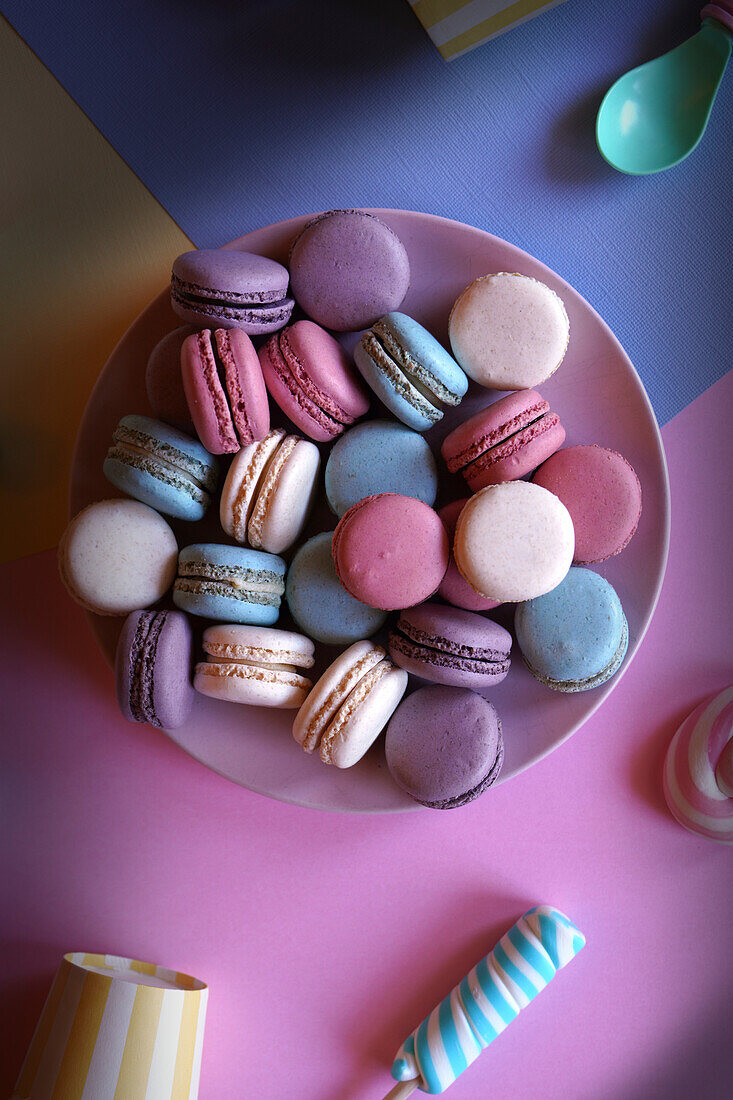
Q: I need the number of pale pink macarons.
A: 6